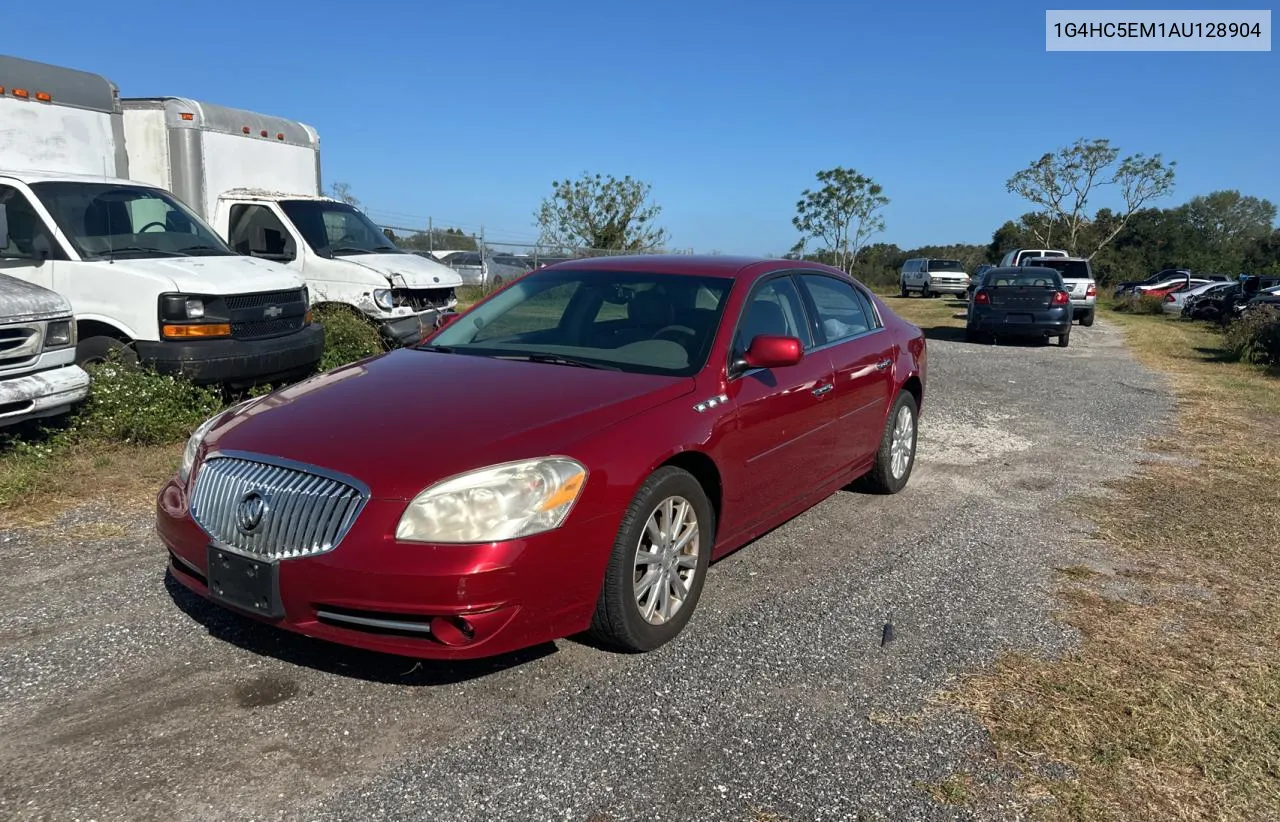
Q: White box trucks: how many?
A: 2